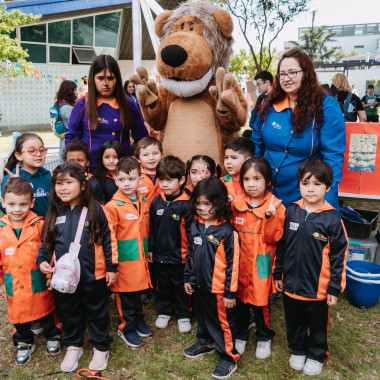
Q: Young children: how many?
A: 13